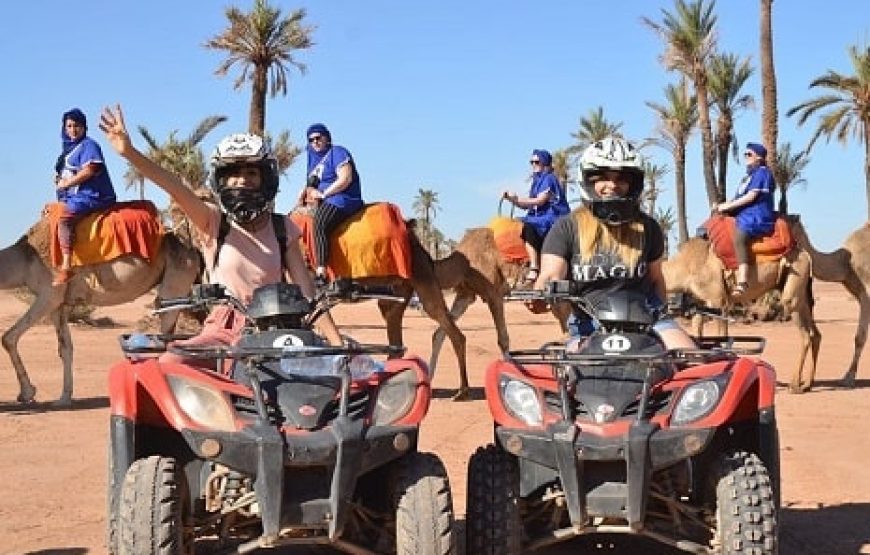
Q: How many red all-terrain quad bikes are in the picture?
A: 2